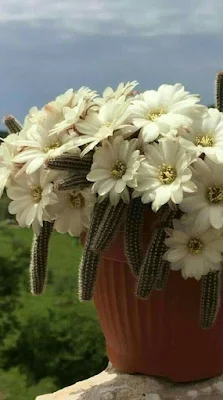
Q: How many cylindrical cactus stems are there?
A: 11